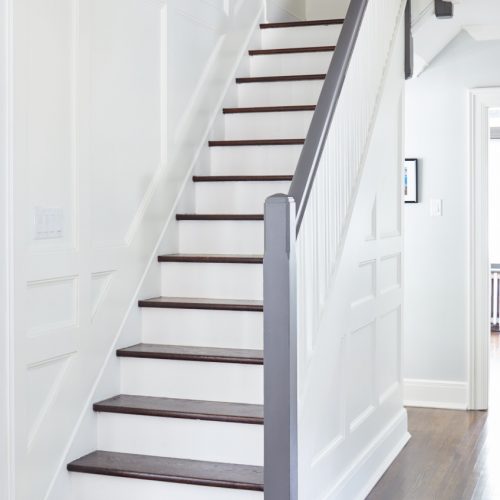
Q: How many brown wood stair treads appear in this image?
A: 12